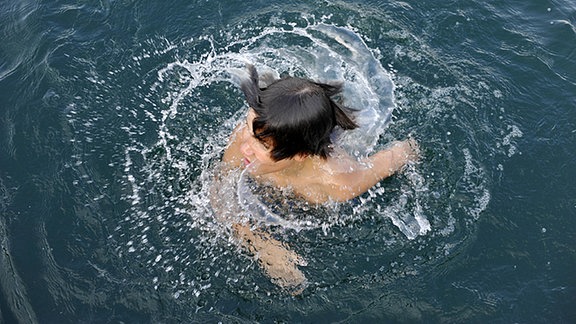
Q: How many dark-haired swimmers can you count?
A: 1